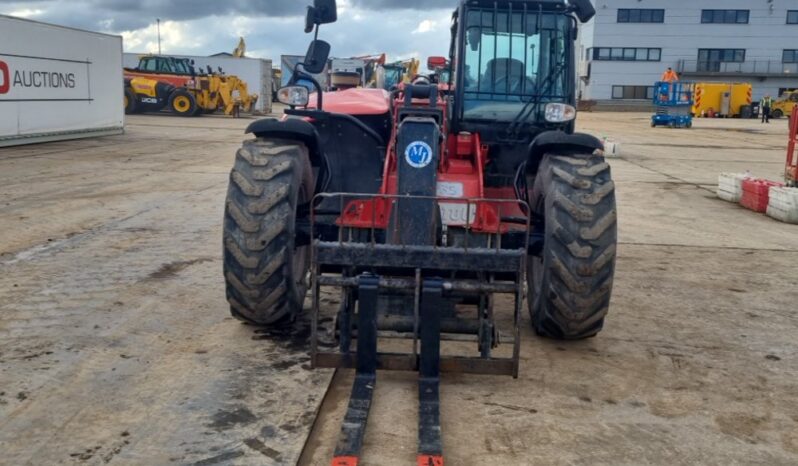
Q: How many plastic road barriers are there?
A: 3